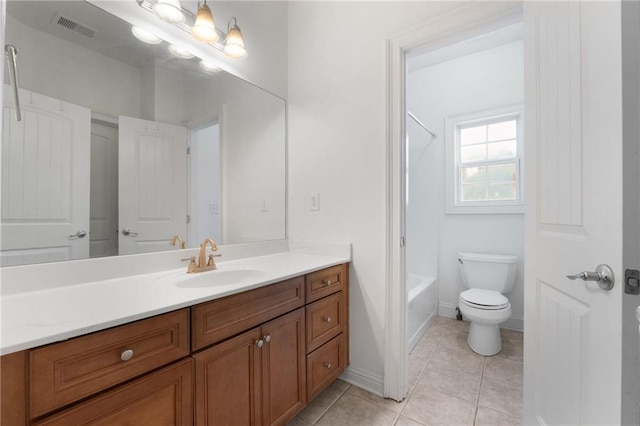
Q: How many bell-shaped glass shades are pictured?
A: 3